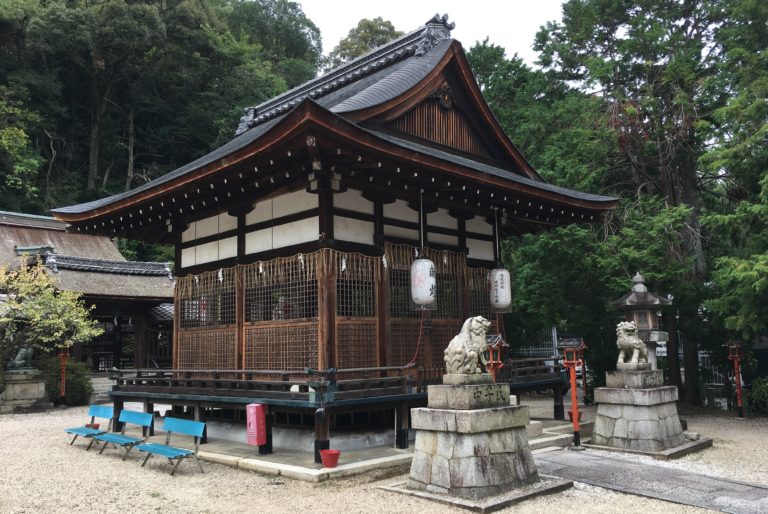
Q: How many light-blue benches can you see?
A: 3